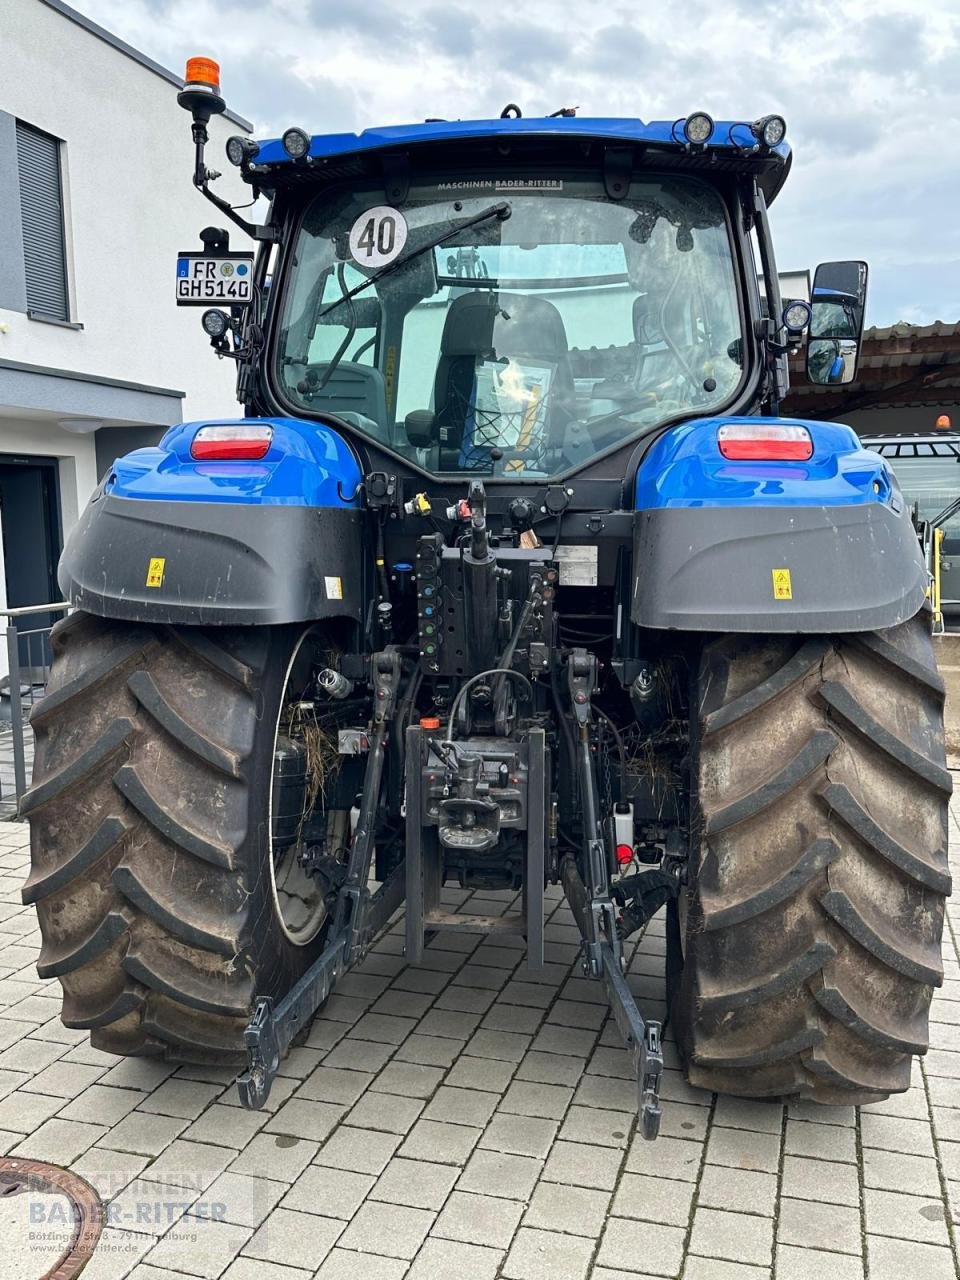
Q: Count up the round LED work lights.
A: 6